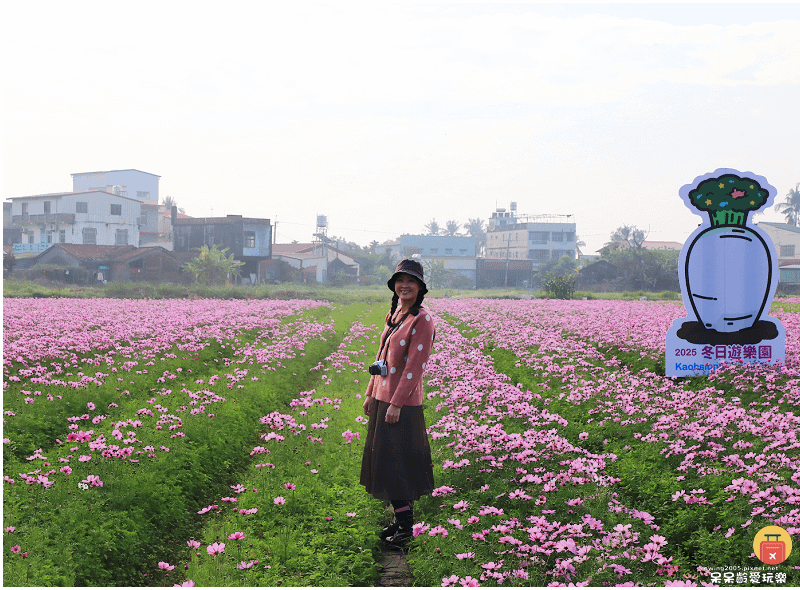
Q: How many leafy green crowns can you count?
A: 1